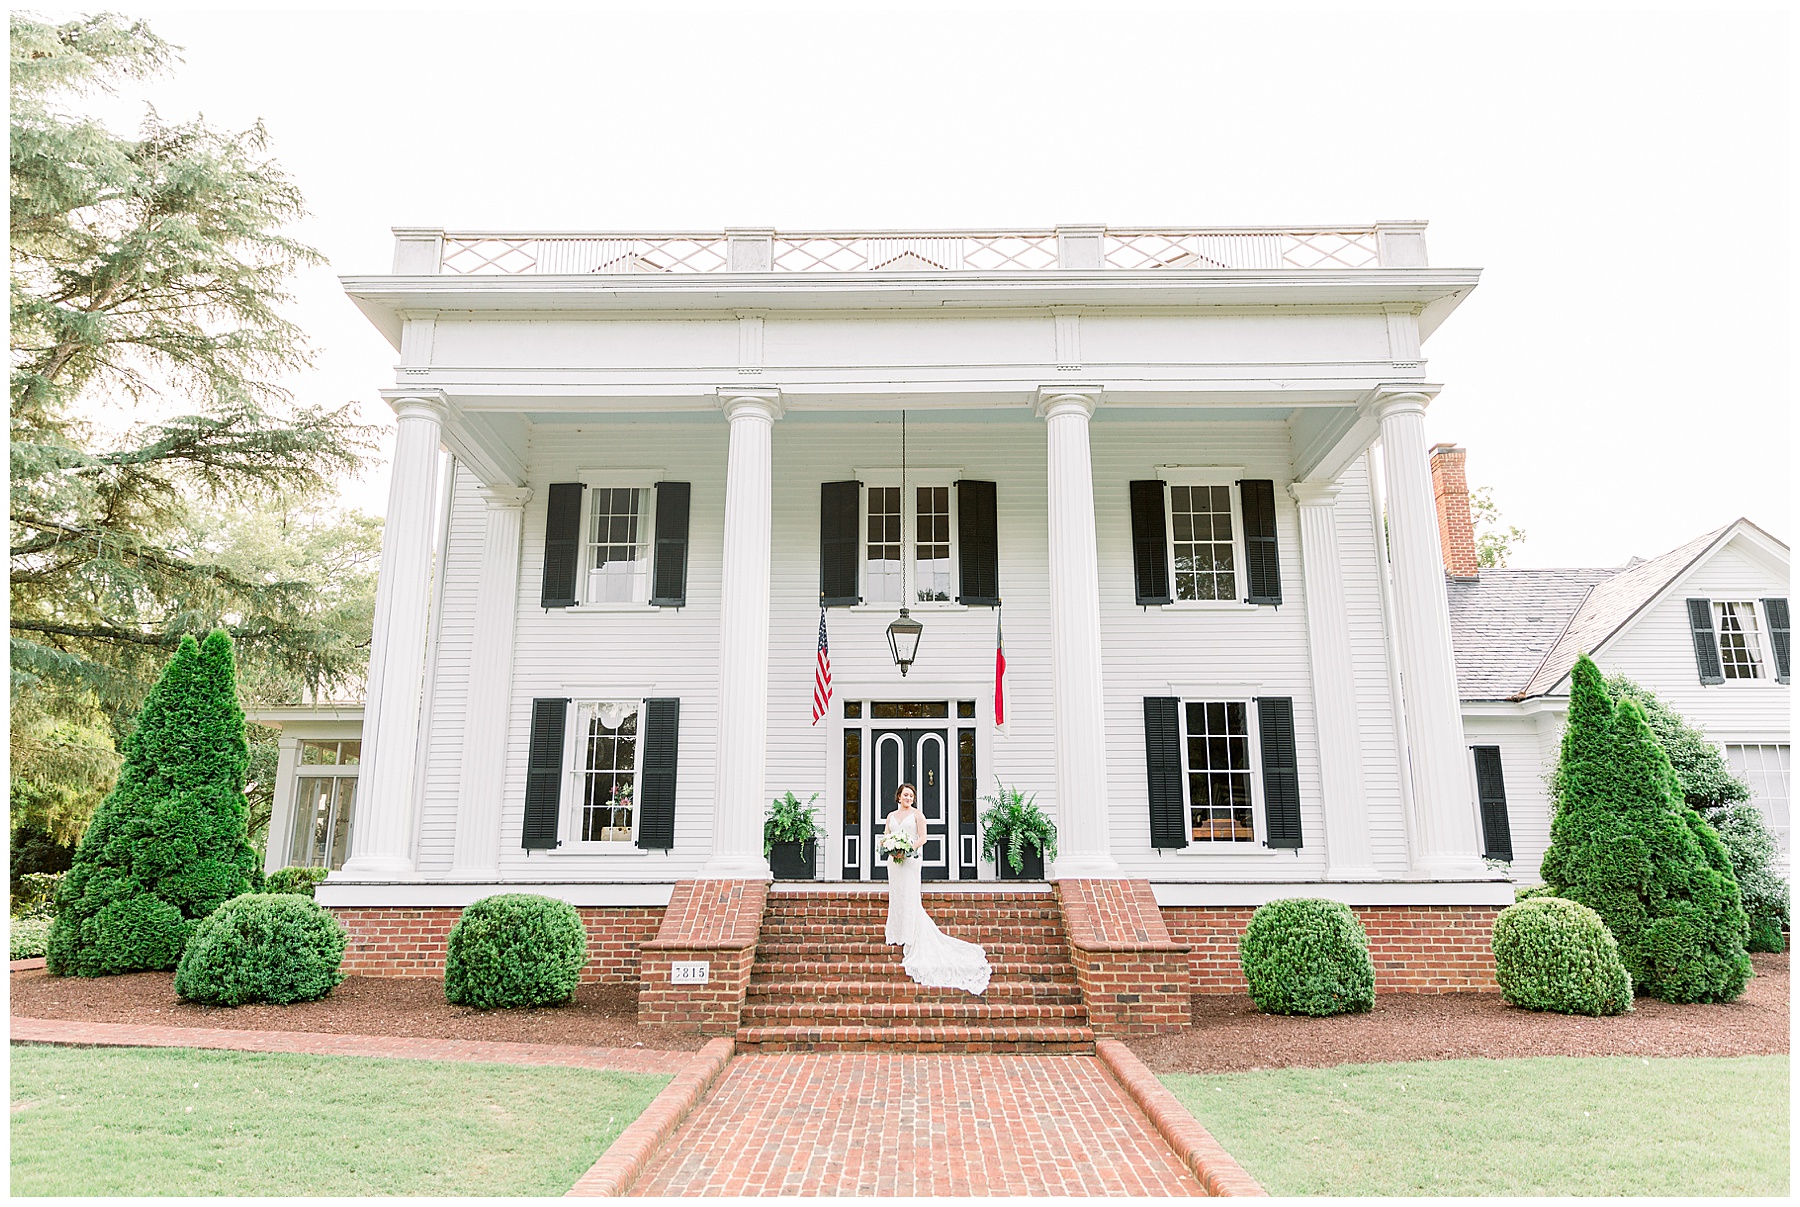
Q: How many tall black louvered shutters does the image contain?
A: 13